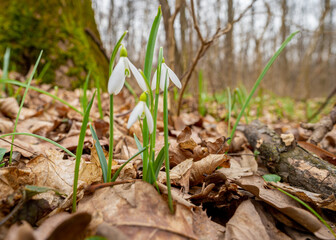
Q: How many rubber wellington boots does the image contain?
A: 0